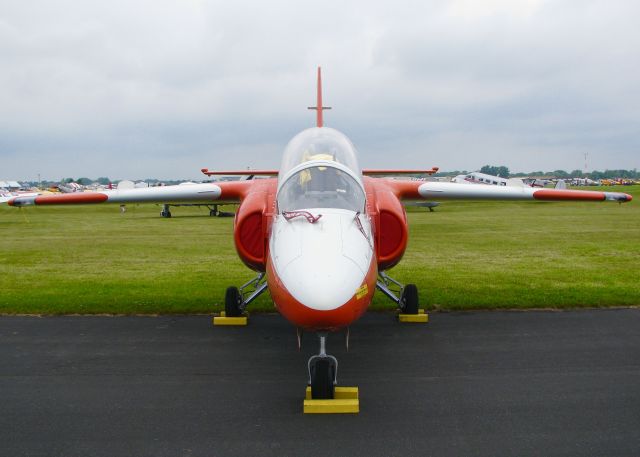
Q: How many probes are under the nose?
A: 2